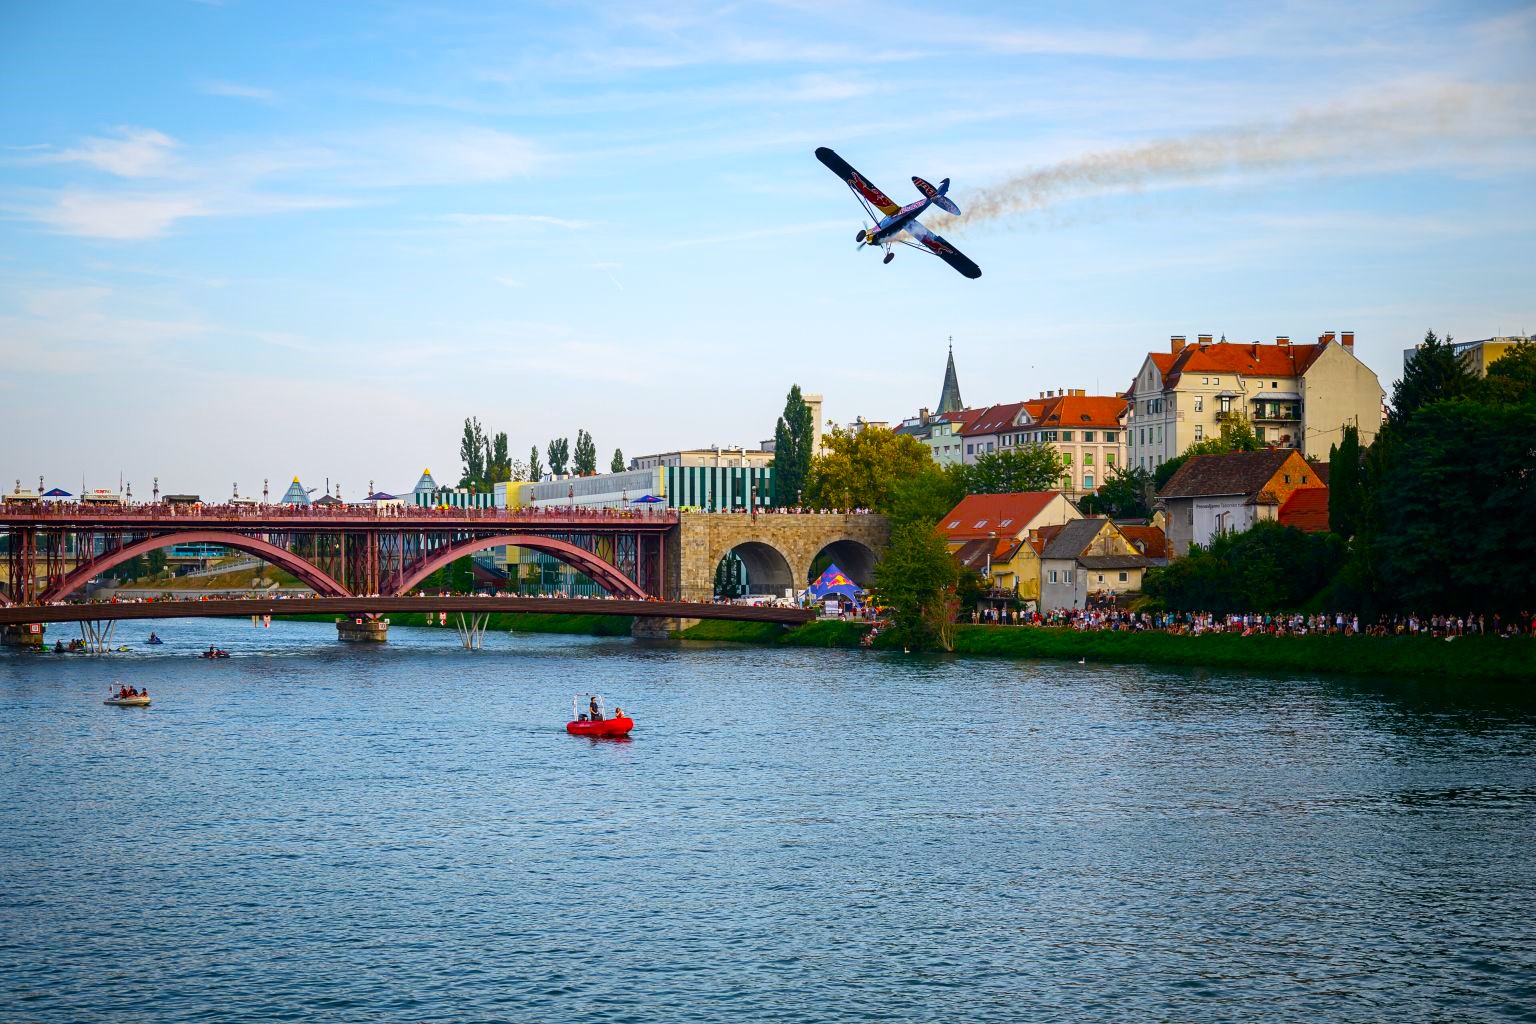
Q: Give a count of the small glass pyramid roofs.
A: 2